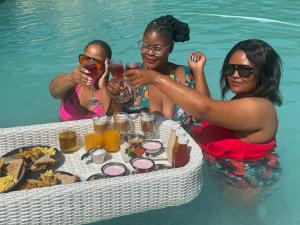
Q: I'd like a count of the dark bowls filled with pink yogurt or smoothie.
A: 3